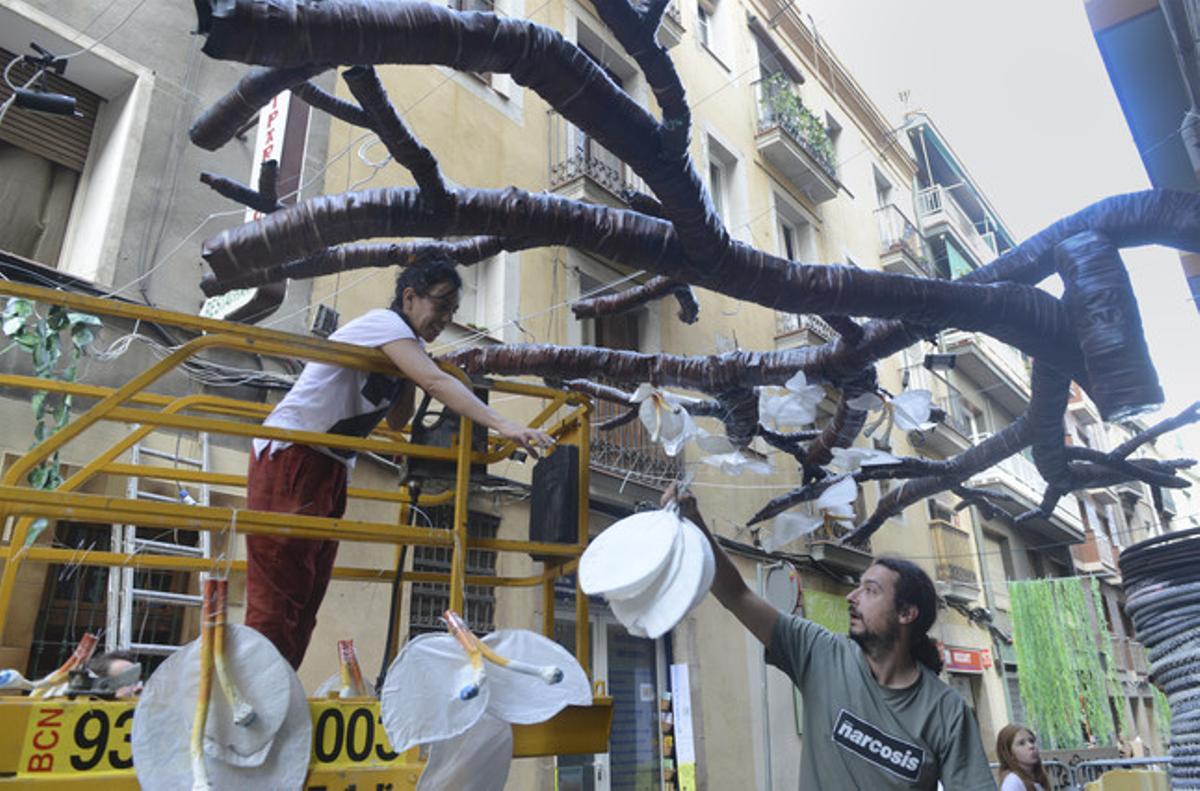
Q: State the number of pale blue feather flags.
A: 0